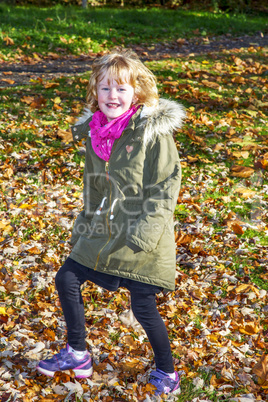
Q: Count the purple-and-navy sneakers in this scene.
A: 2